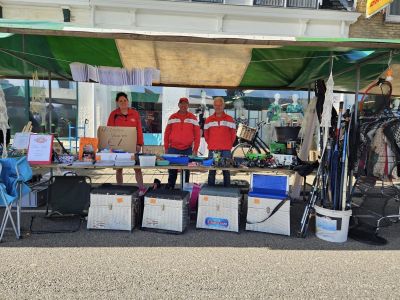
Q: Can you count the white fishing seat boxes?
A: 4